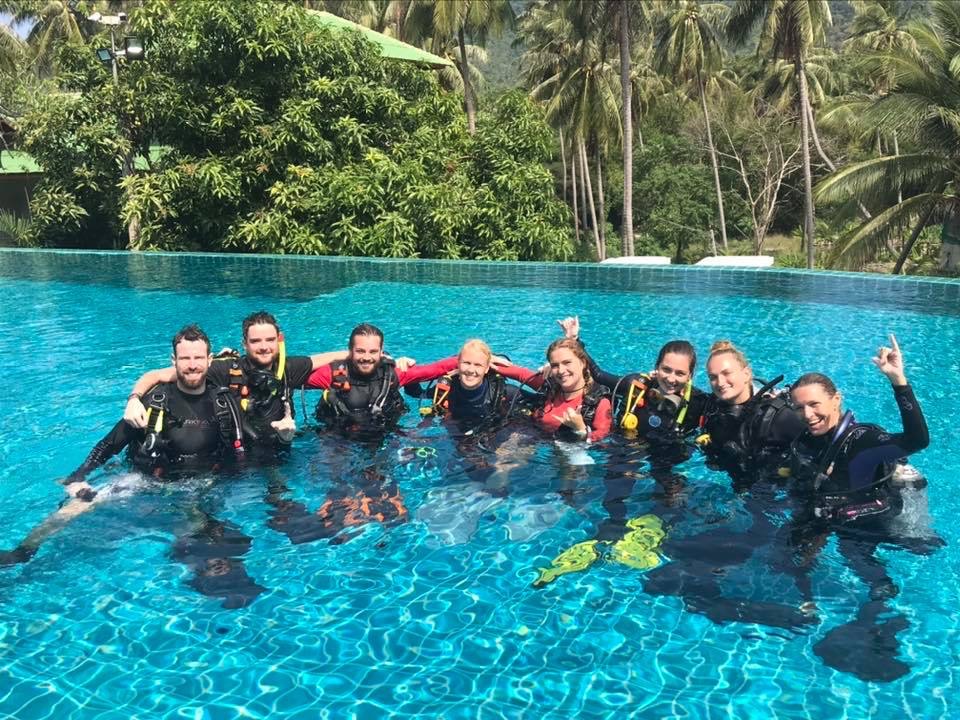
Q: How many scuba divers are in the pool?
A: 8